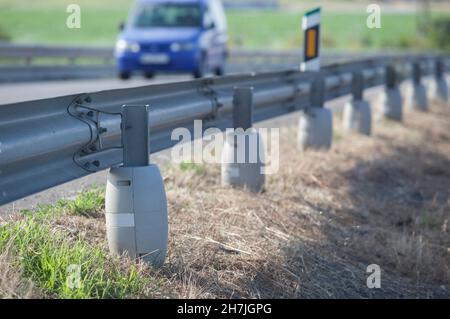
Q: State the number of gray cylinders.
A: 7